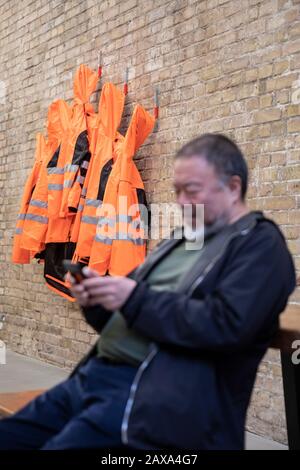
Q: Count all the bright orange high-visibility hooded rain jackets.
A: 5